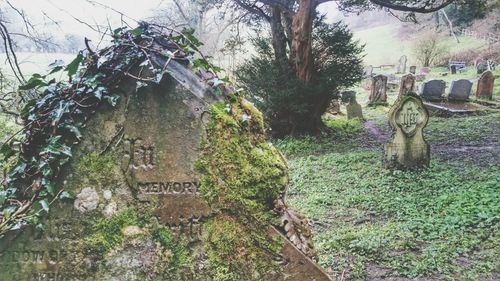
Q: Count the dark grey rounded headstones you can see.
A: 2